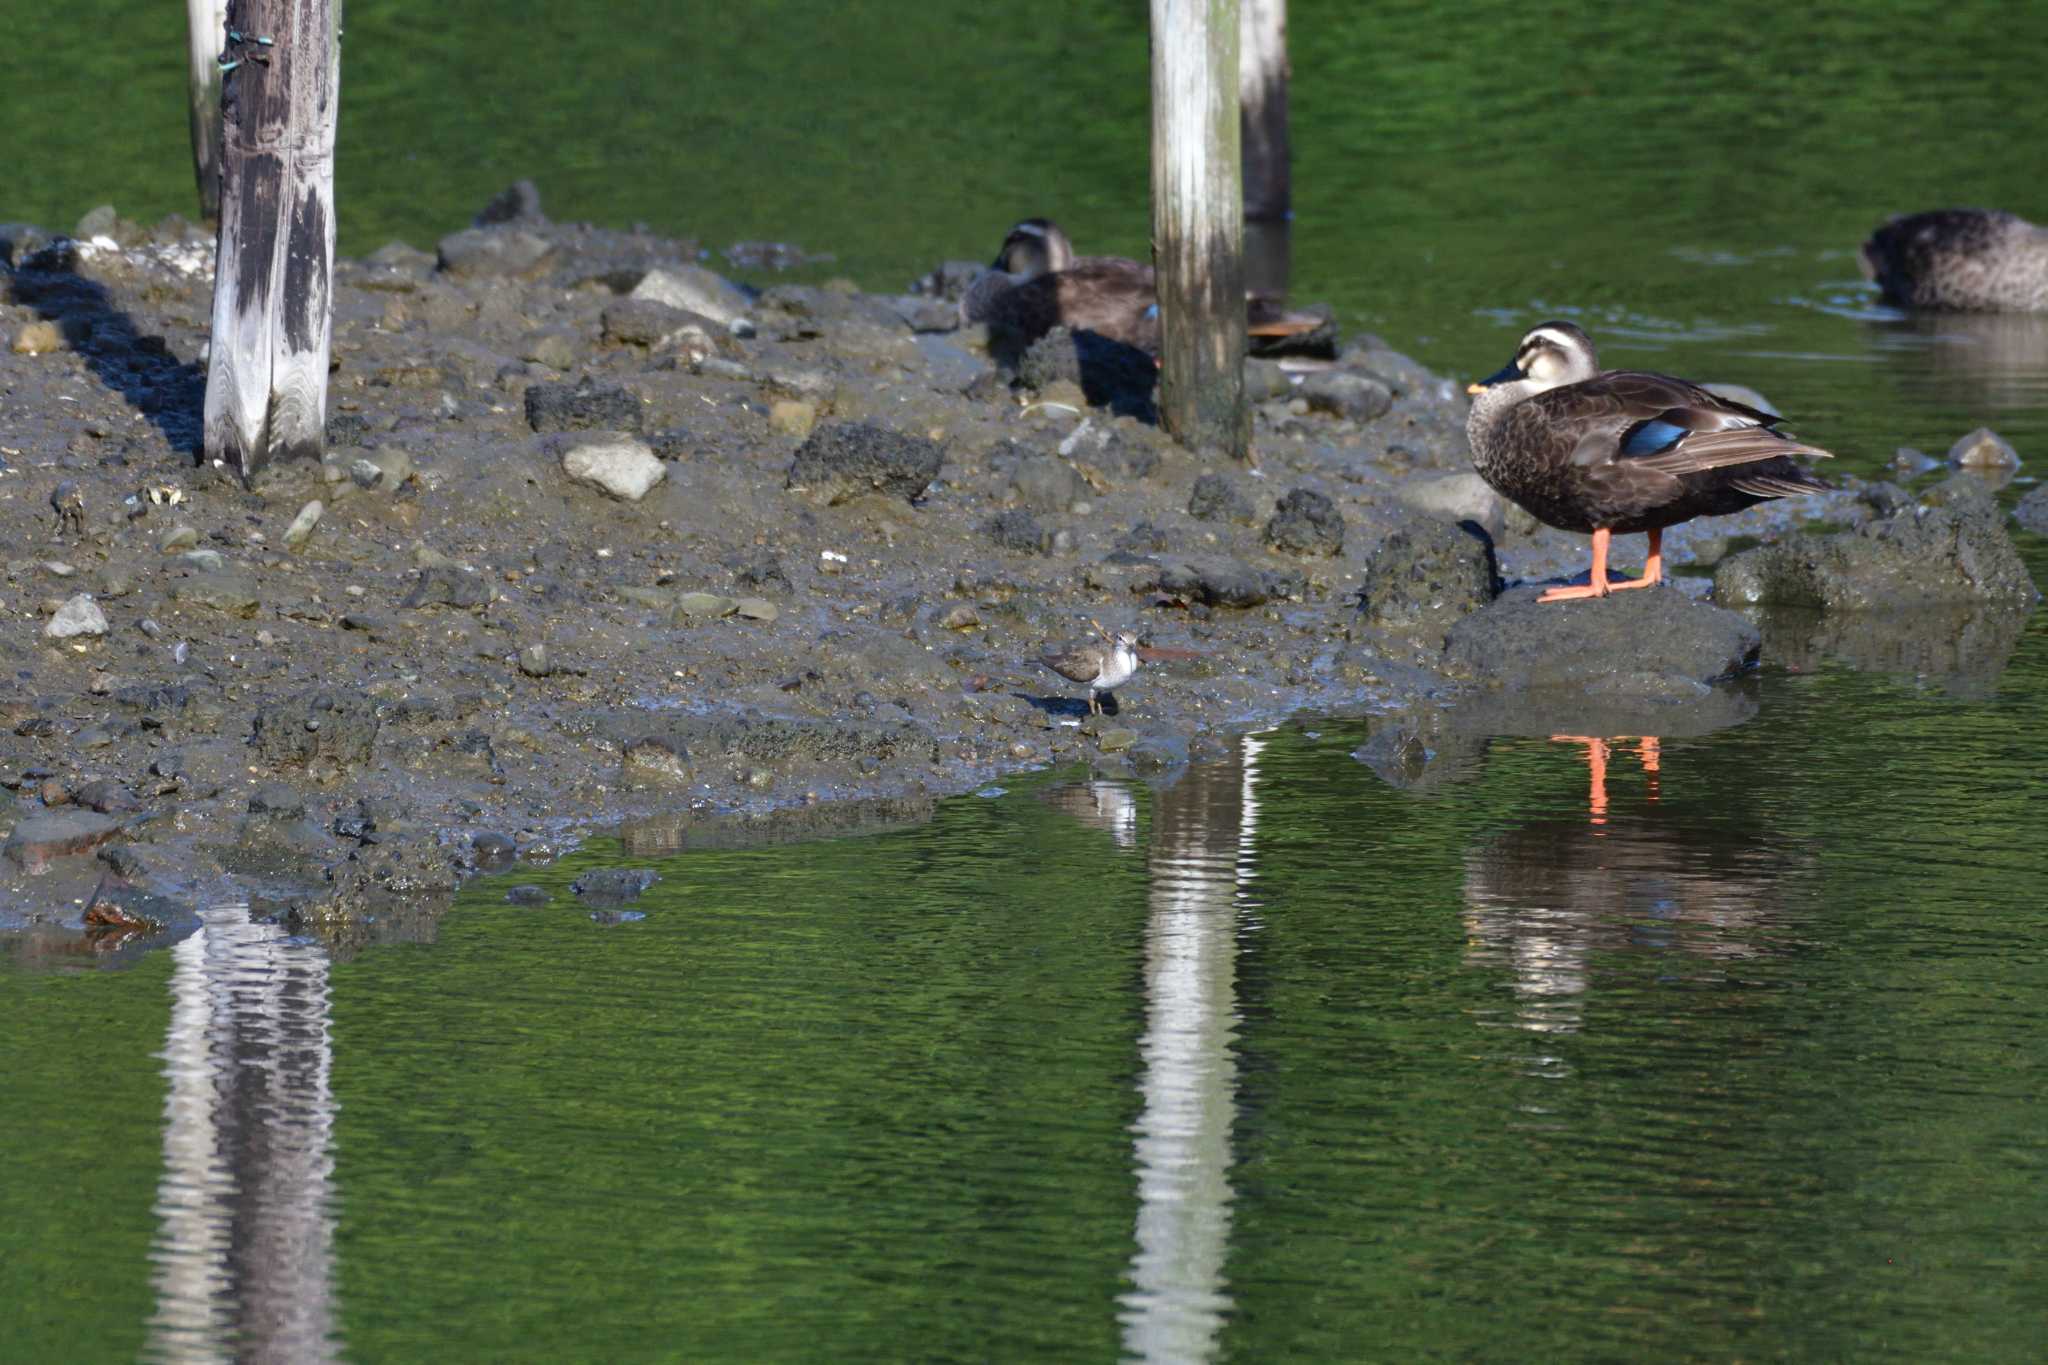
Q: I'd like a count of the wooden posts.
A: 4